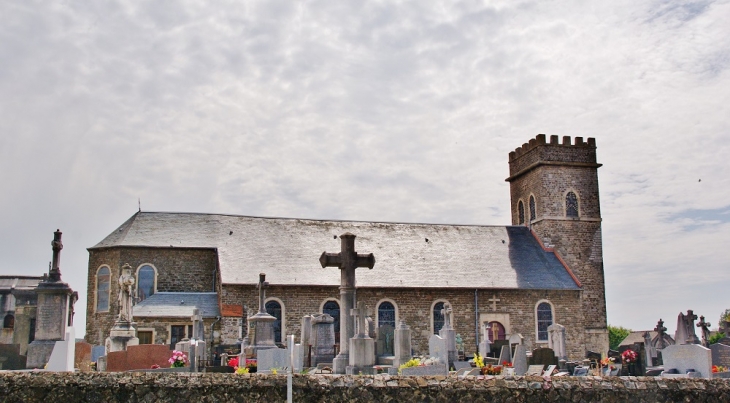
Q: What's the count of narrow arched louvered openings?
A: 3